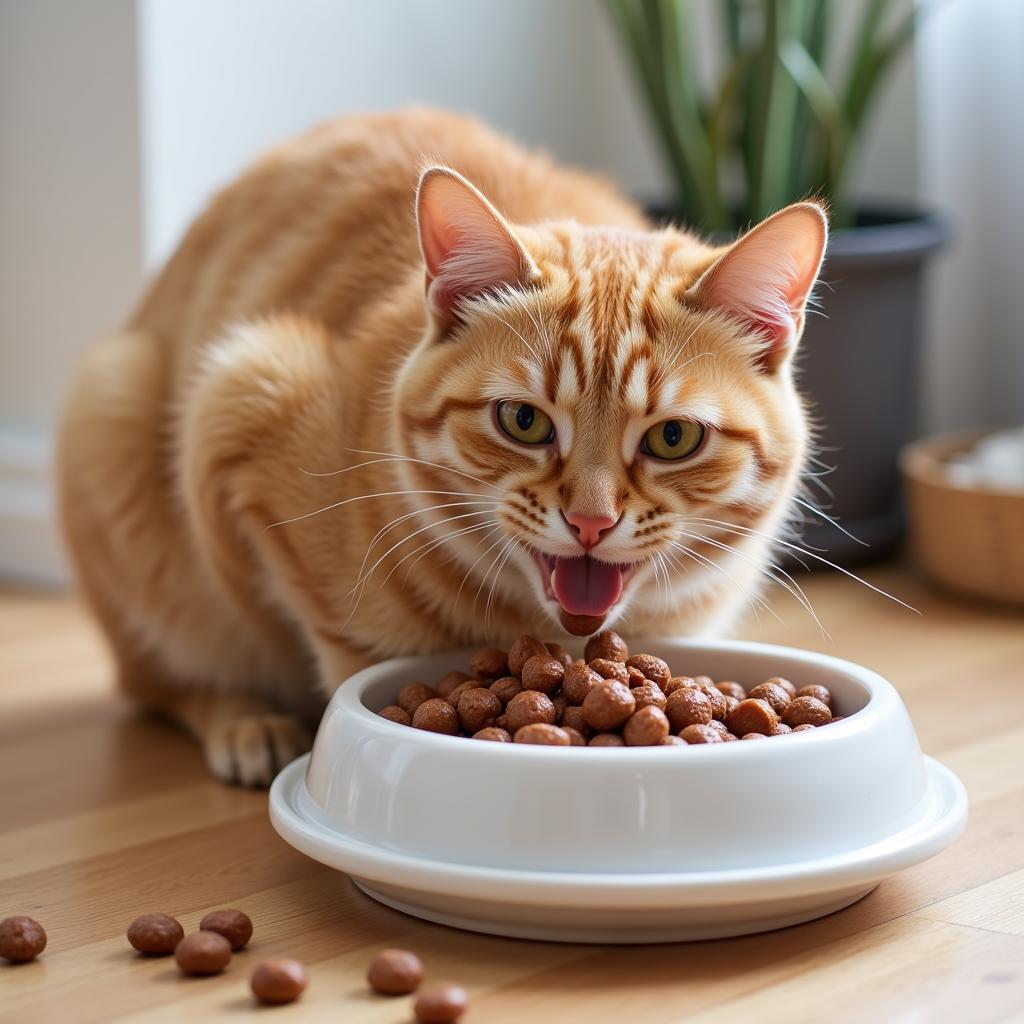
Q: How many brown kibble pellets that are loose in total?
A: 7